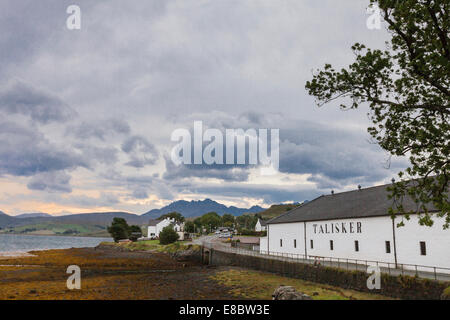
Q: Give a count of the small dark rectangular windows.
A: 7